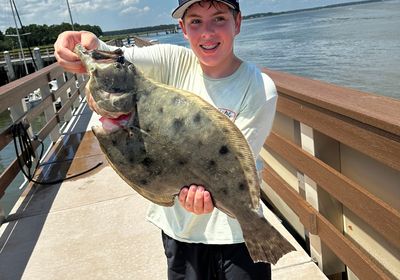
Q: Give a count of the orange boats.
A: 0